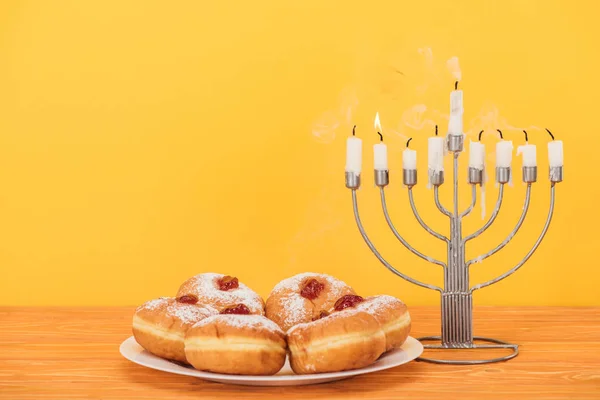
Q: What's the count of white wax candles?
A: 9